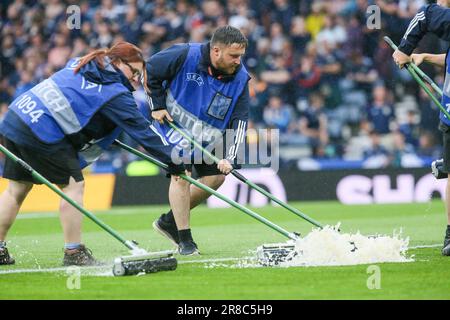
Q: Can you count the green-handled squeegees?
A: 5